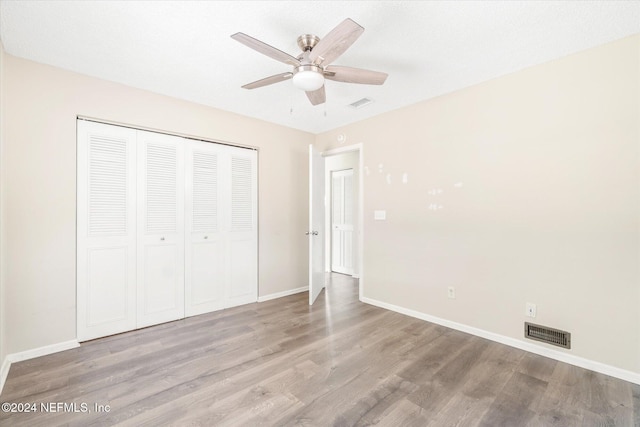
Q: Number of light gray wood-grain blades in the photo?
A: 5